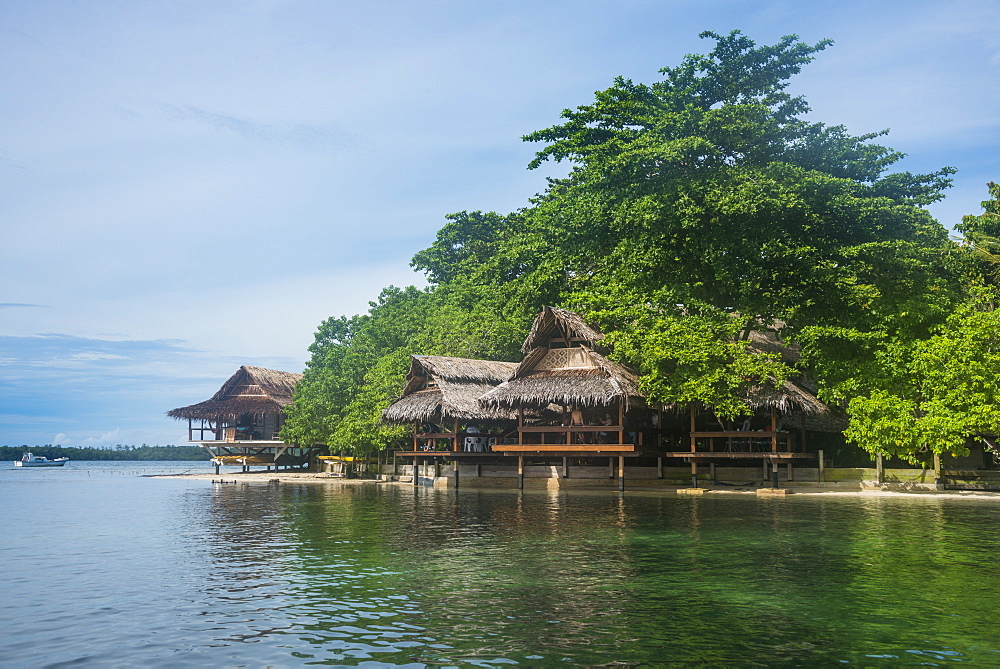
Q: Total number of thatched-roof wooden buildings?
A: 4